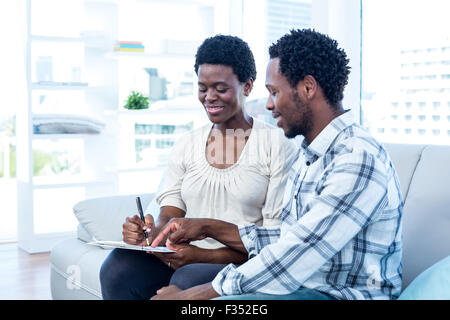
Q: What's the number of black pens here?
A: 1